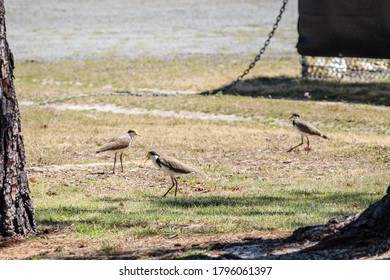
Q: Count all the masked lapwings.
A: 3